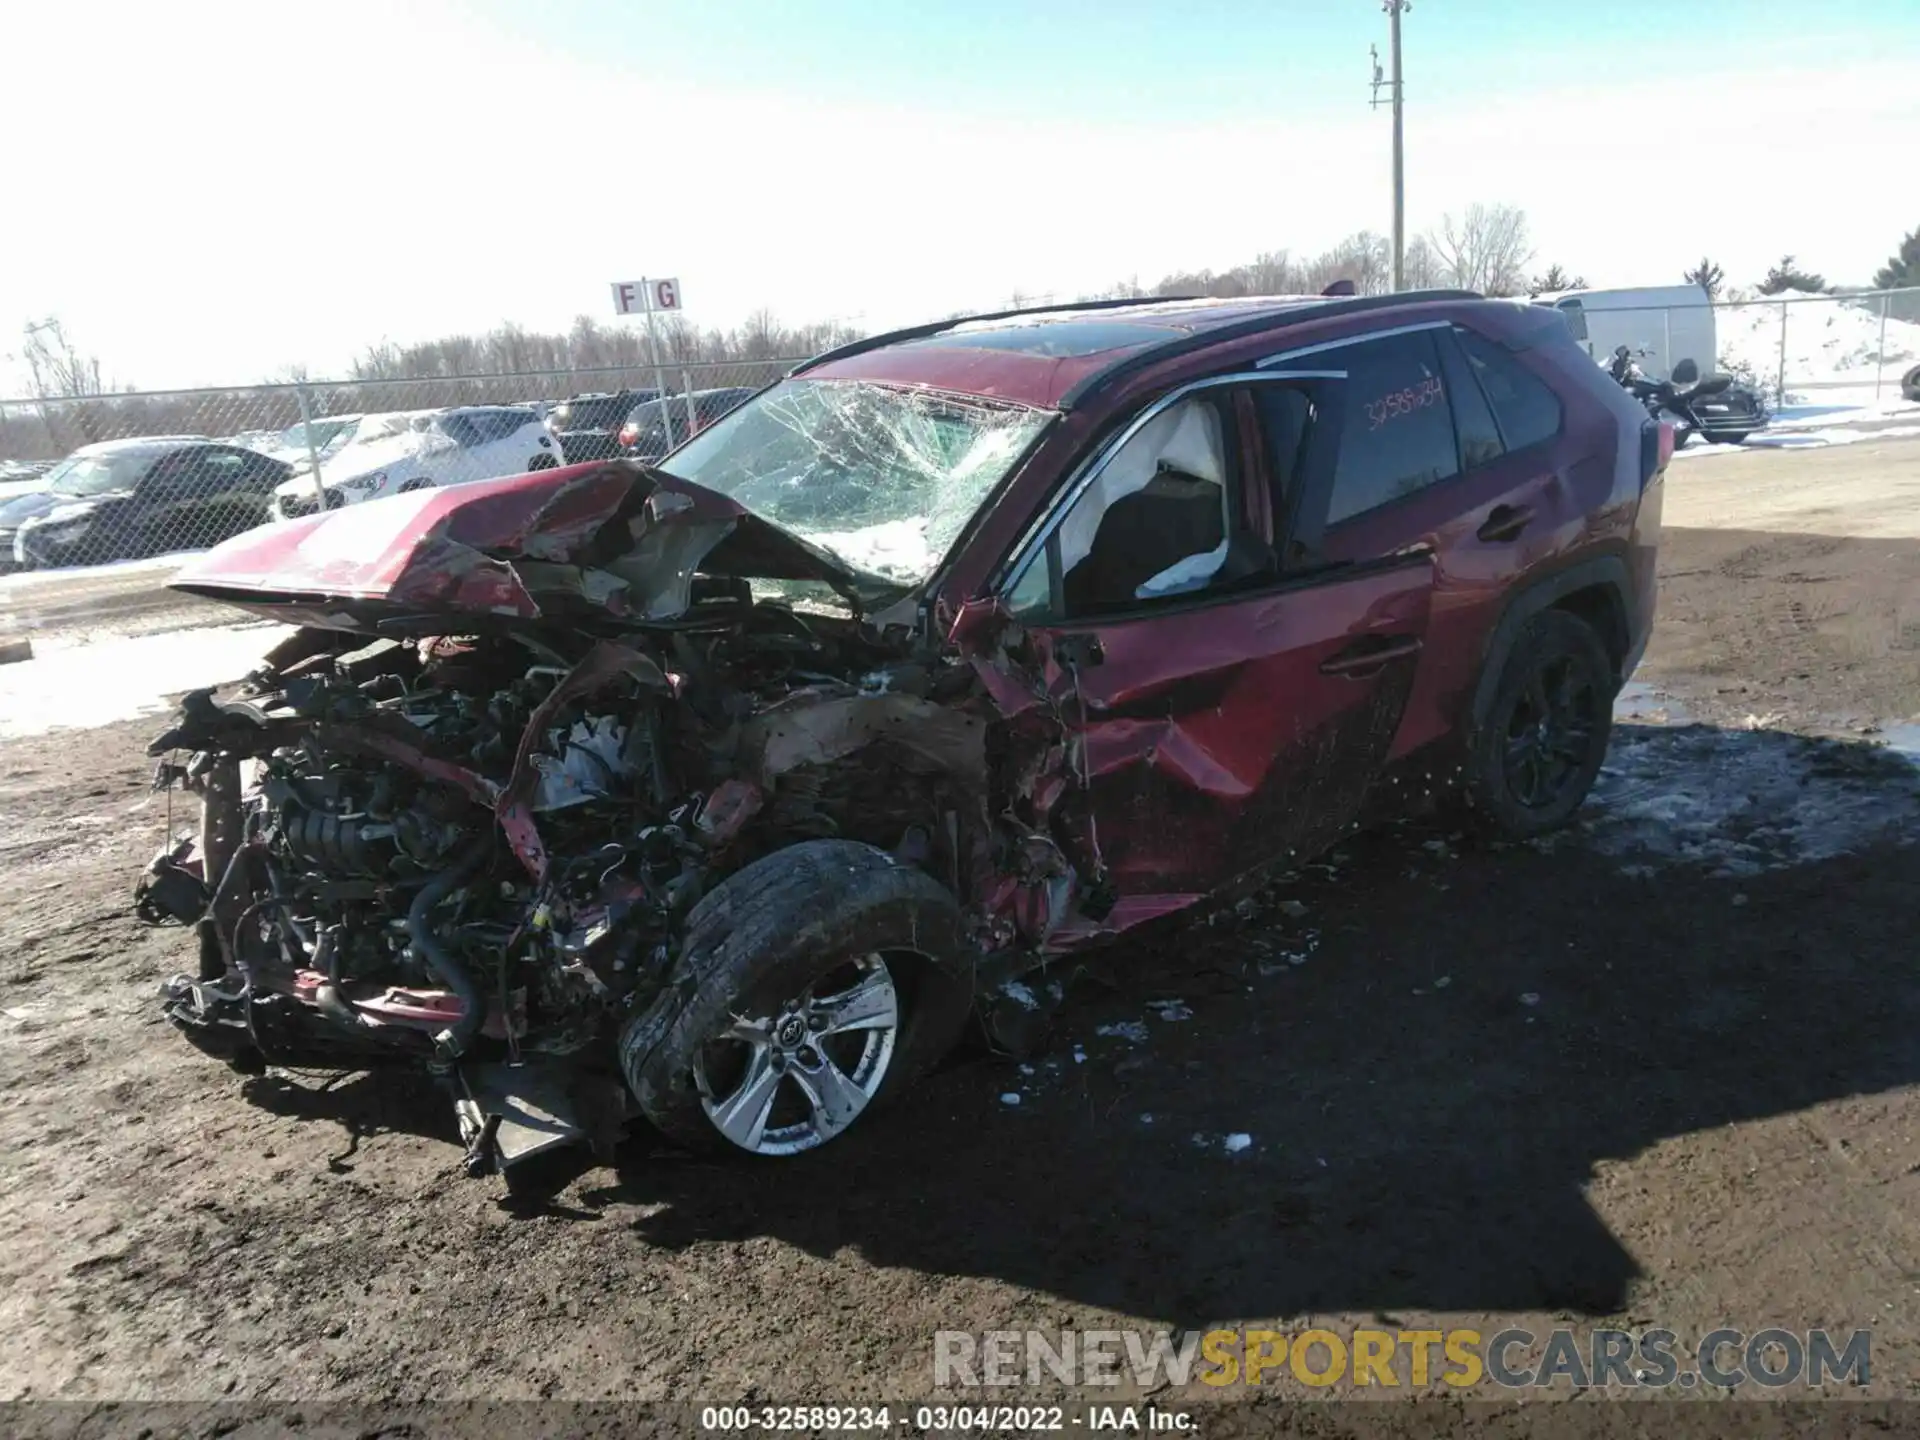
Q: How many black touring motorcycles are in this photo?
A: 1